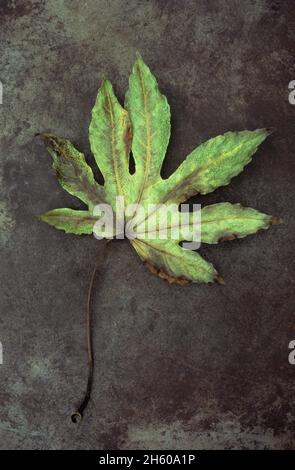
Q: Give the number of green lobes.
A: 7